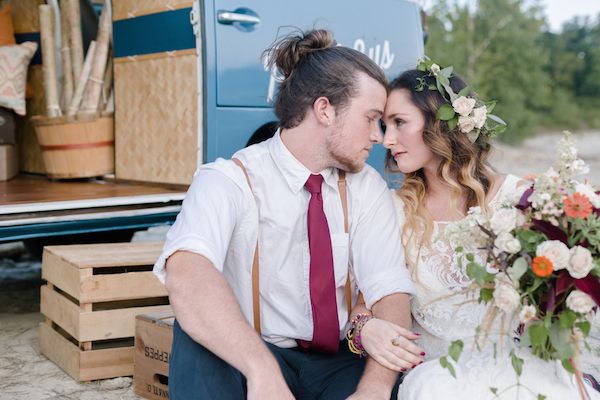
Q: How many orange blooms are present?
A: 2